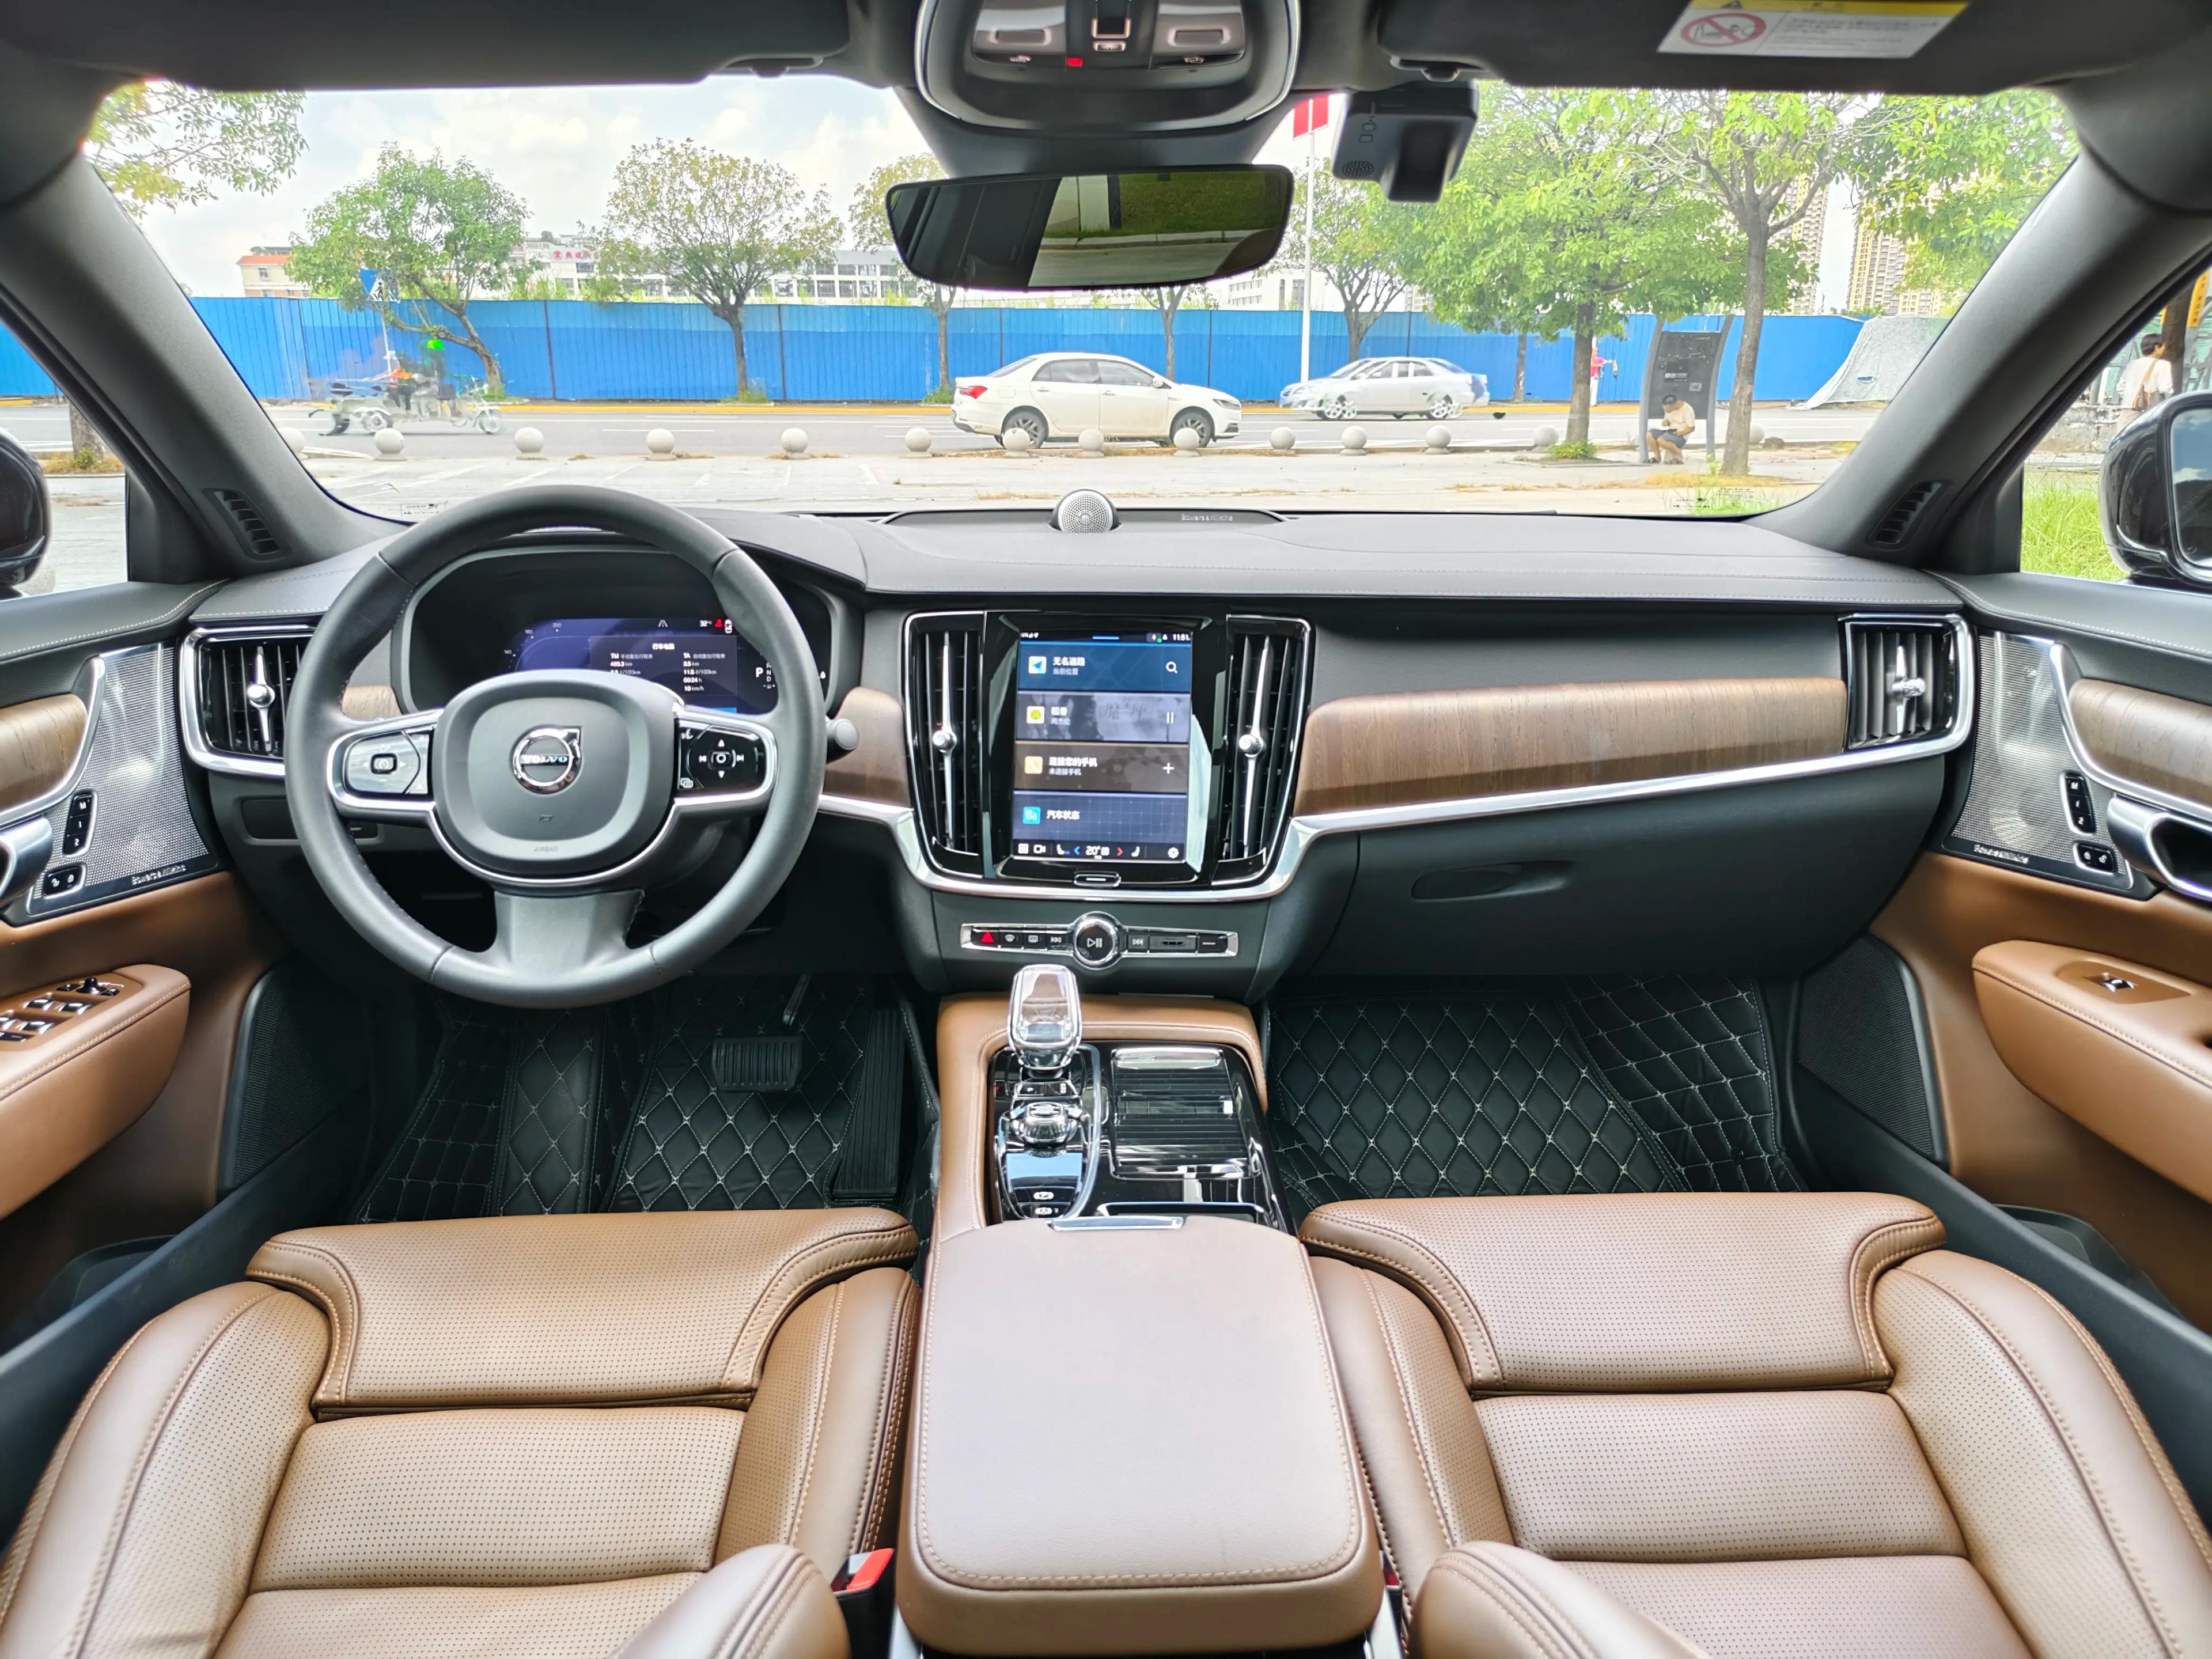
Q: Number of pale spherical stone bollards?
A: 14